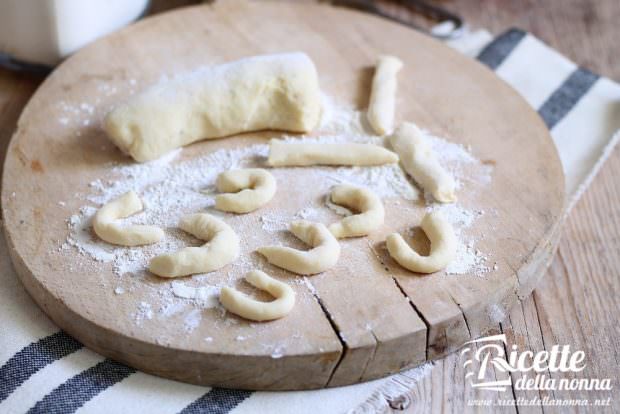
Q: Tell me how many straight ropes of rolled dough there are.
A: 3